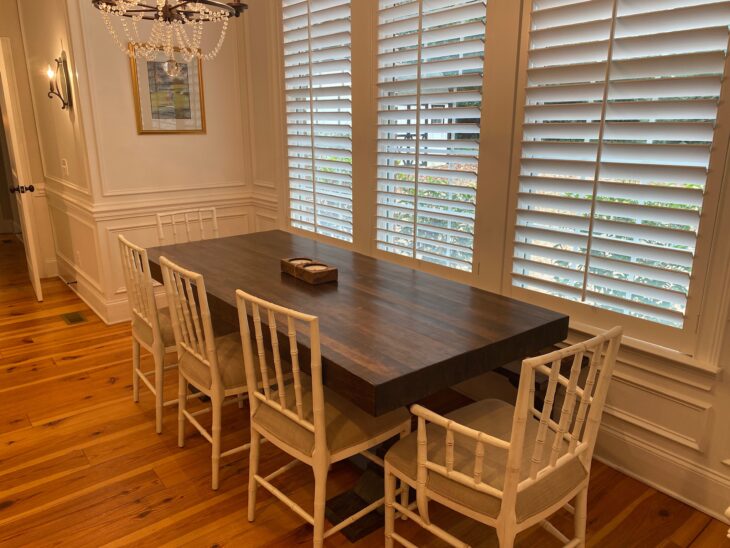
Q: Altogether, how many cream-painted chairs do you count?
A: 5